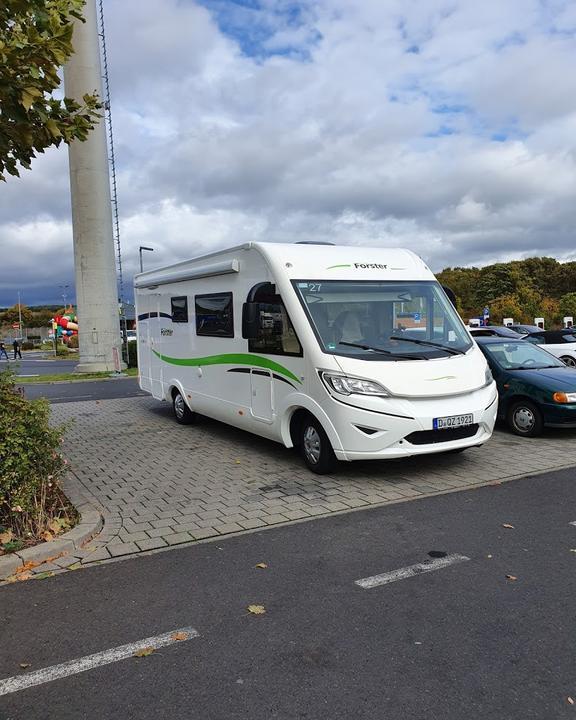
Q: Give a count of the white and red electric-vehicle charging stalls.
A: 4